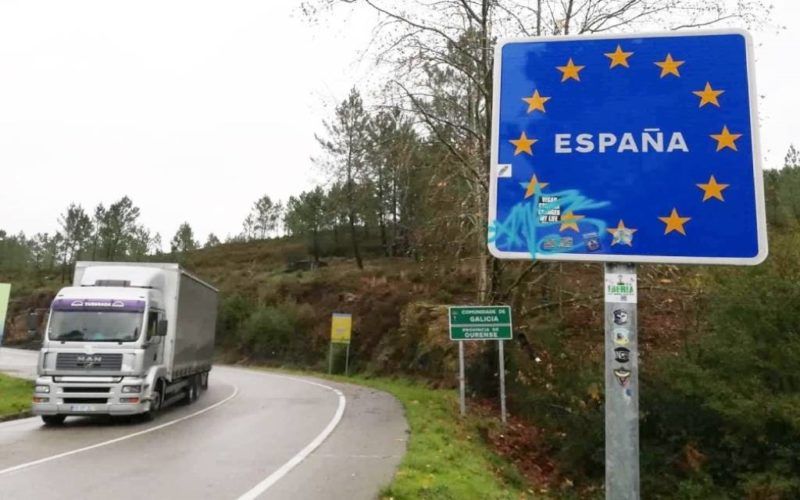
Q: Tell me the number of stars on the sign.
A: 12